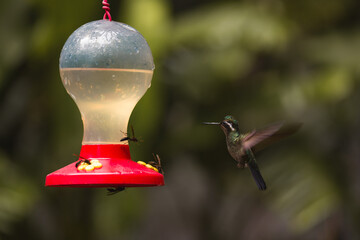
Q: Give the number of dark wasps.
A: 4